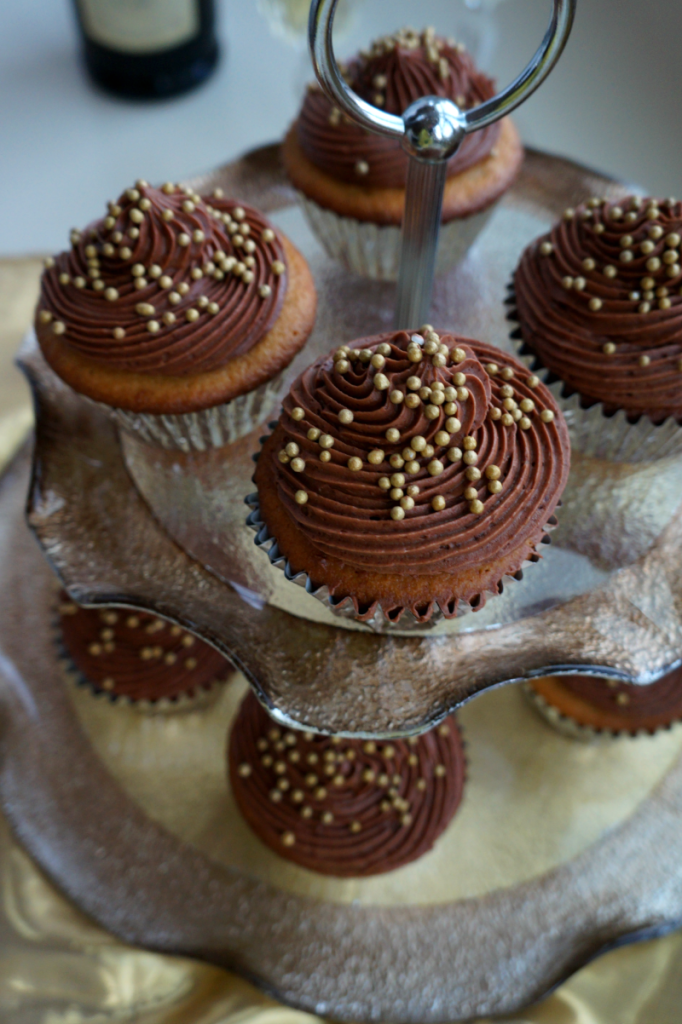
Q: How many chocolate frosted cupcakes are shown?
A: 7